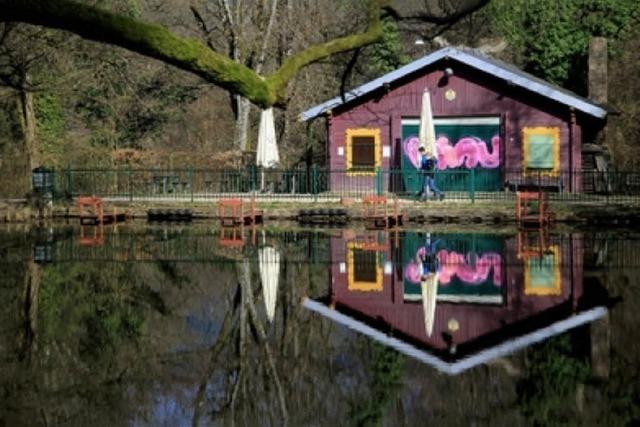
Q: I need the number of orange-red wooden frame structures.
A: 4